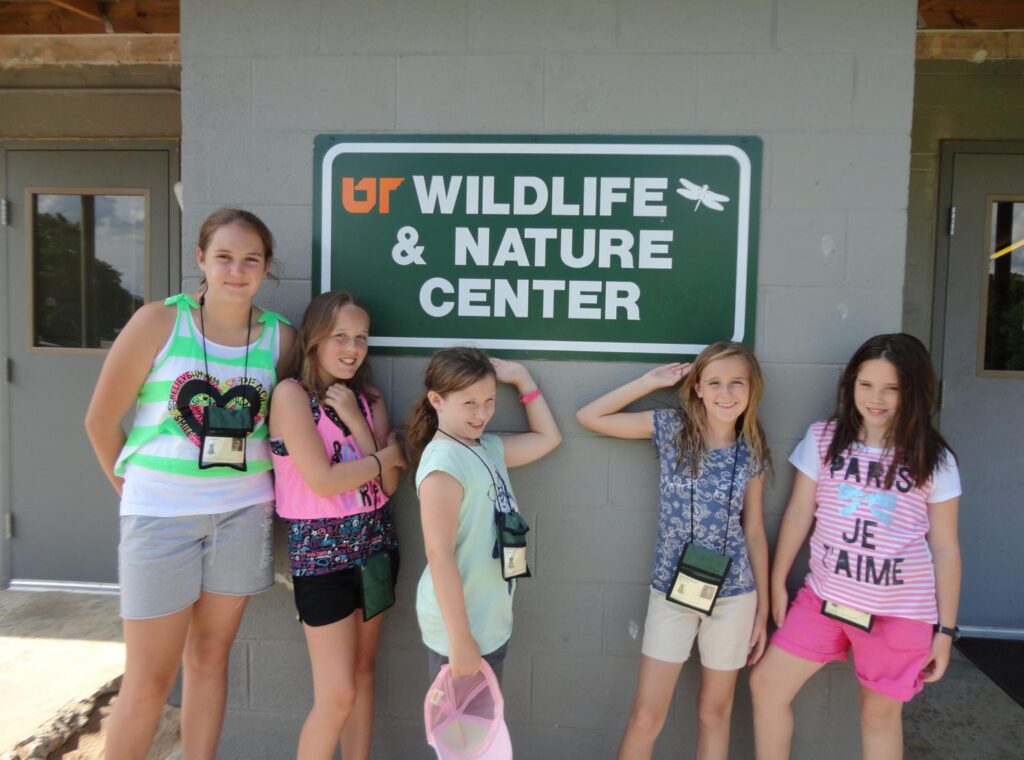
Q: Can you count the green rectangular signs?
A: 1